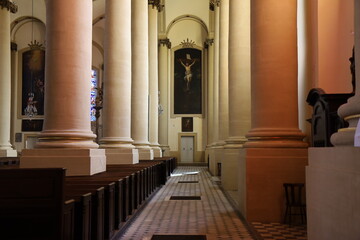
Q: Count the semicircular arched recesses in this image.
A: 2